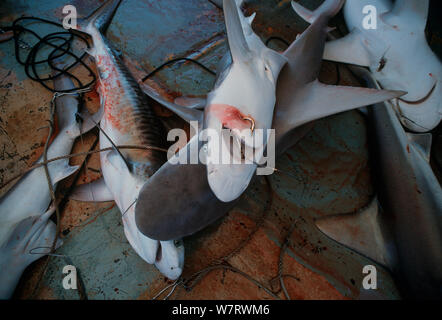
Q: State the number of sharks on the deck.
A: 6